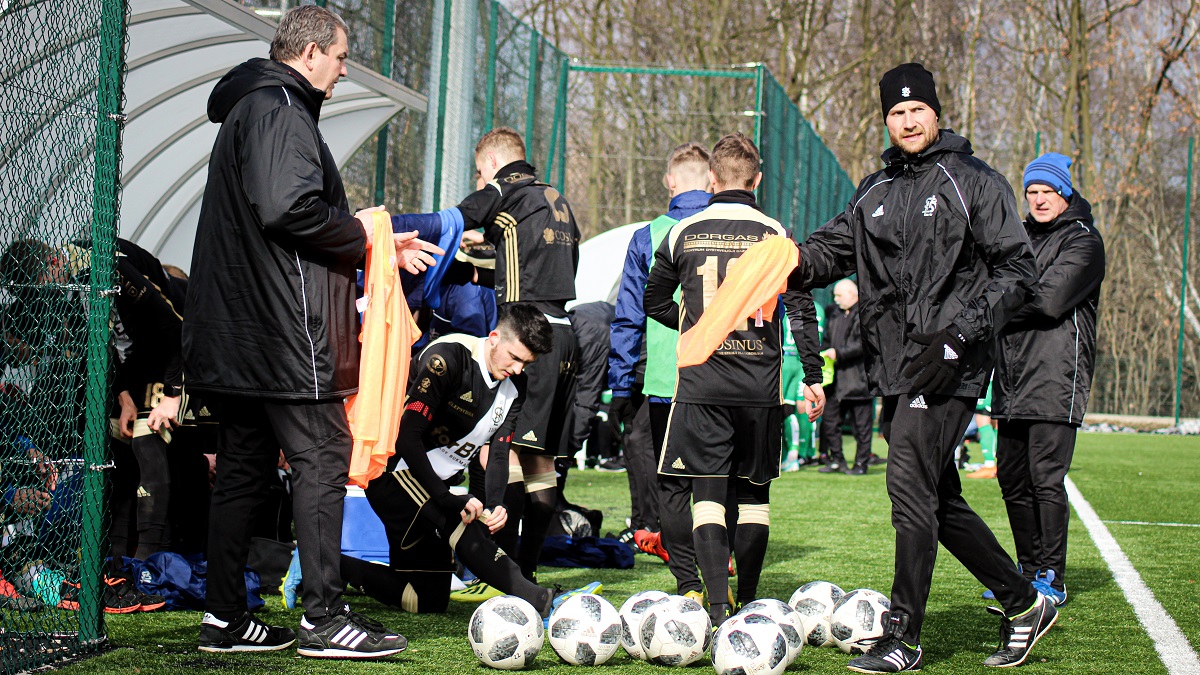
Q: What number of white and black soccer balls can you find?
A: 8